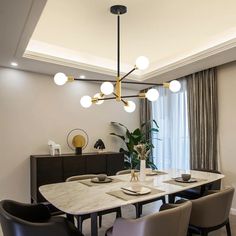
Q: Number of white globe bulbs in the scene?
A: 8